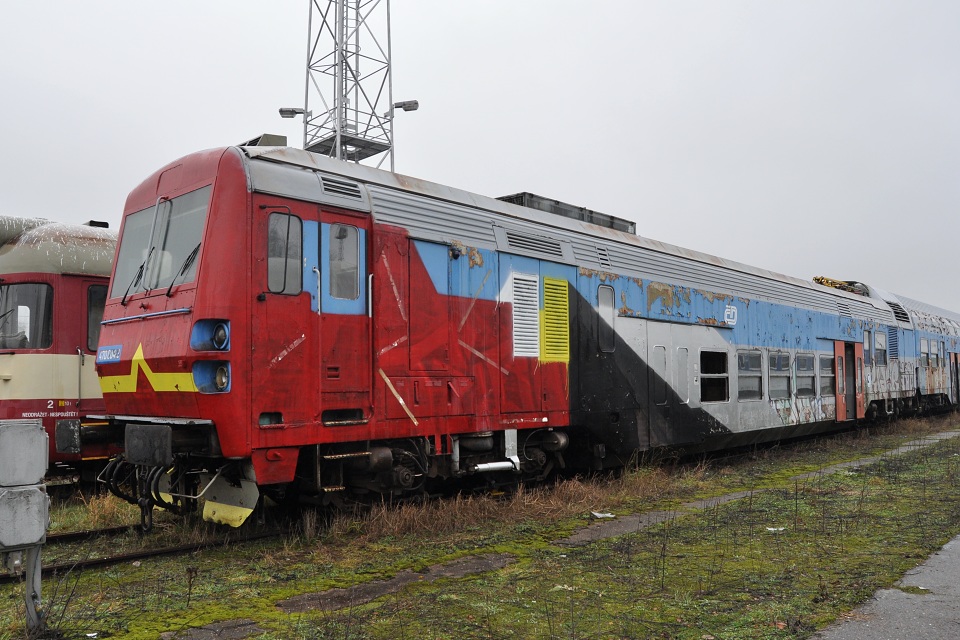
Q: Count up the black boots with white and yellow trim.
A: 0